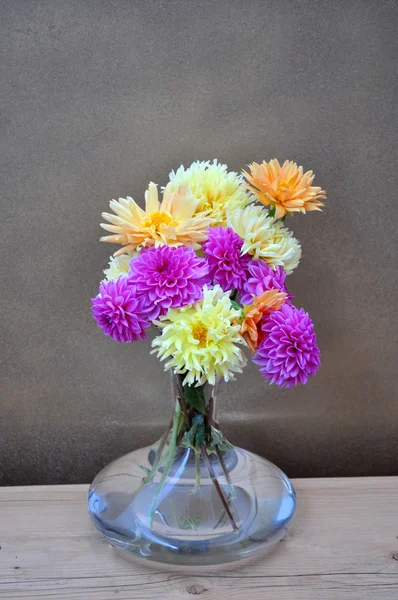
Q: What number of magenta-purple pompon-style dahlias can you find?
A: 5